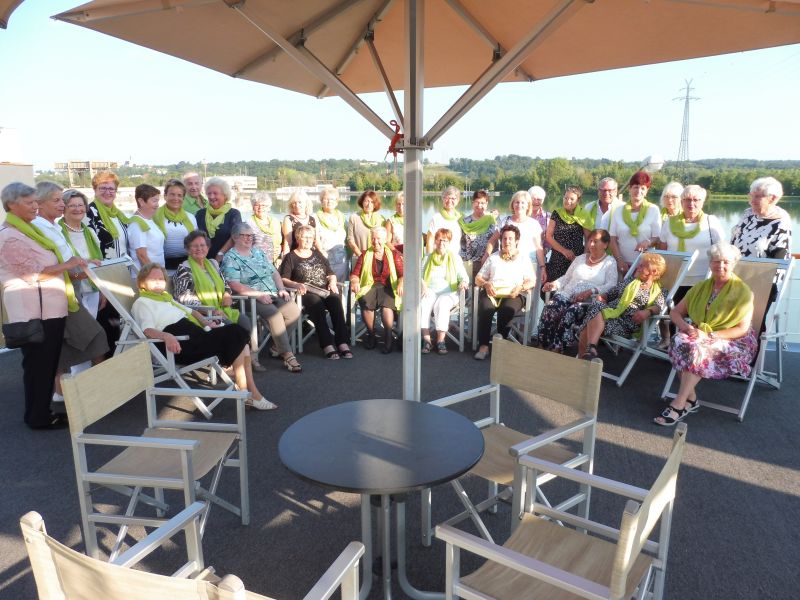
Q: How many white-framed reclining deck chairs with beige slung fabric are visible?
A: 3